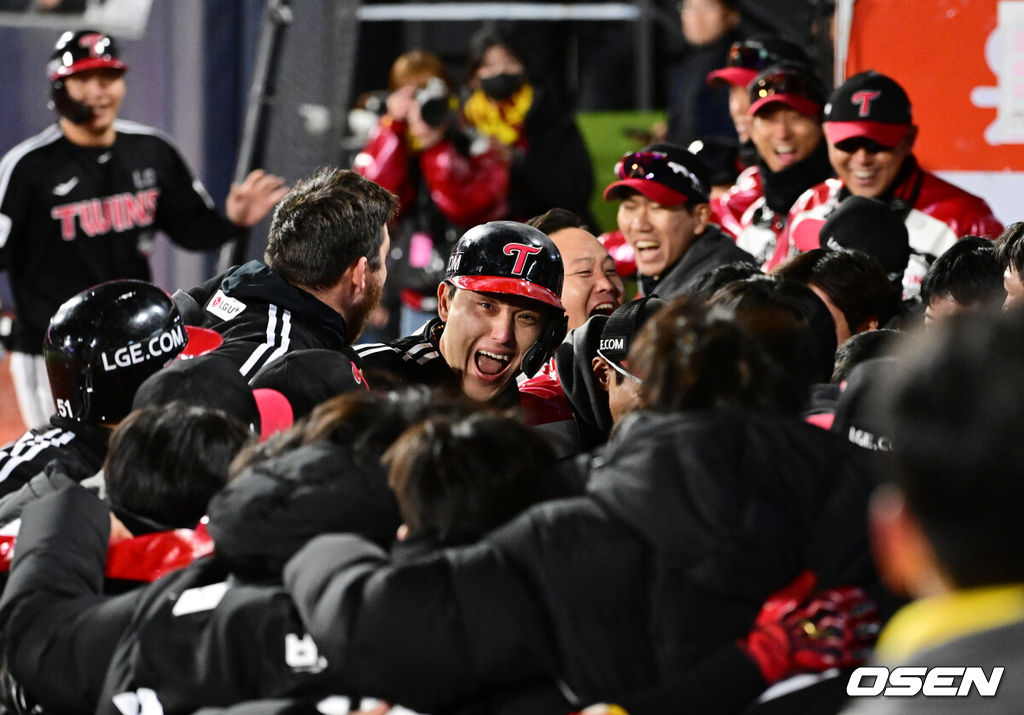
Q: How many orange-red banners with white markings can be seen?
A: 1